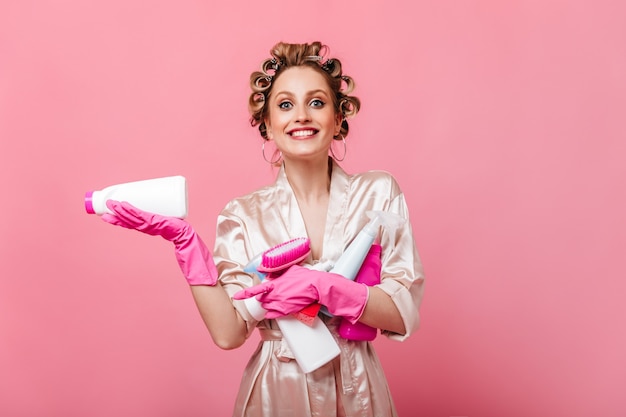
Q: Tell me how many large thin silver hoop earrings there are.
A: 2